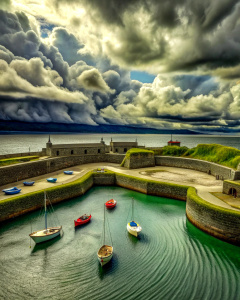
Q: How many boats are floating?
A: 5